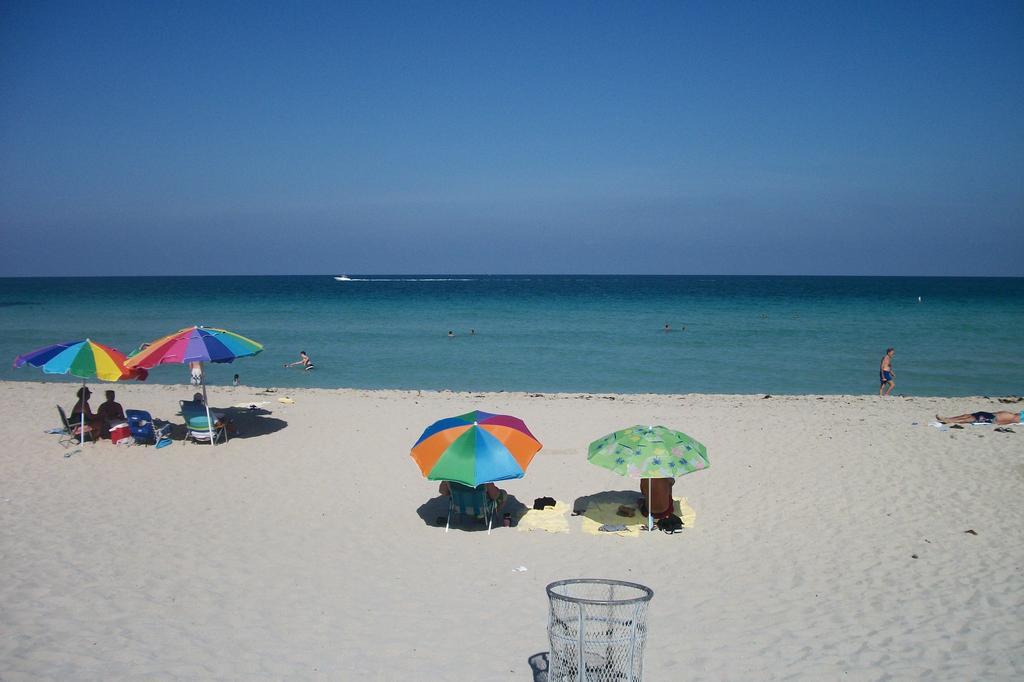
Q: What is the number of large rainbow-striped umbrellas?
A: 3